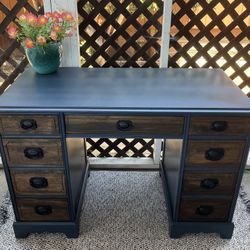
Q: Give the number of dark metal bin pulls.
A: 9